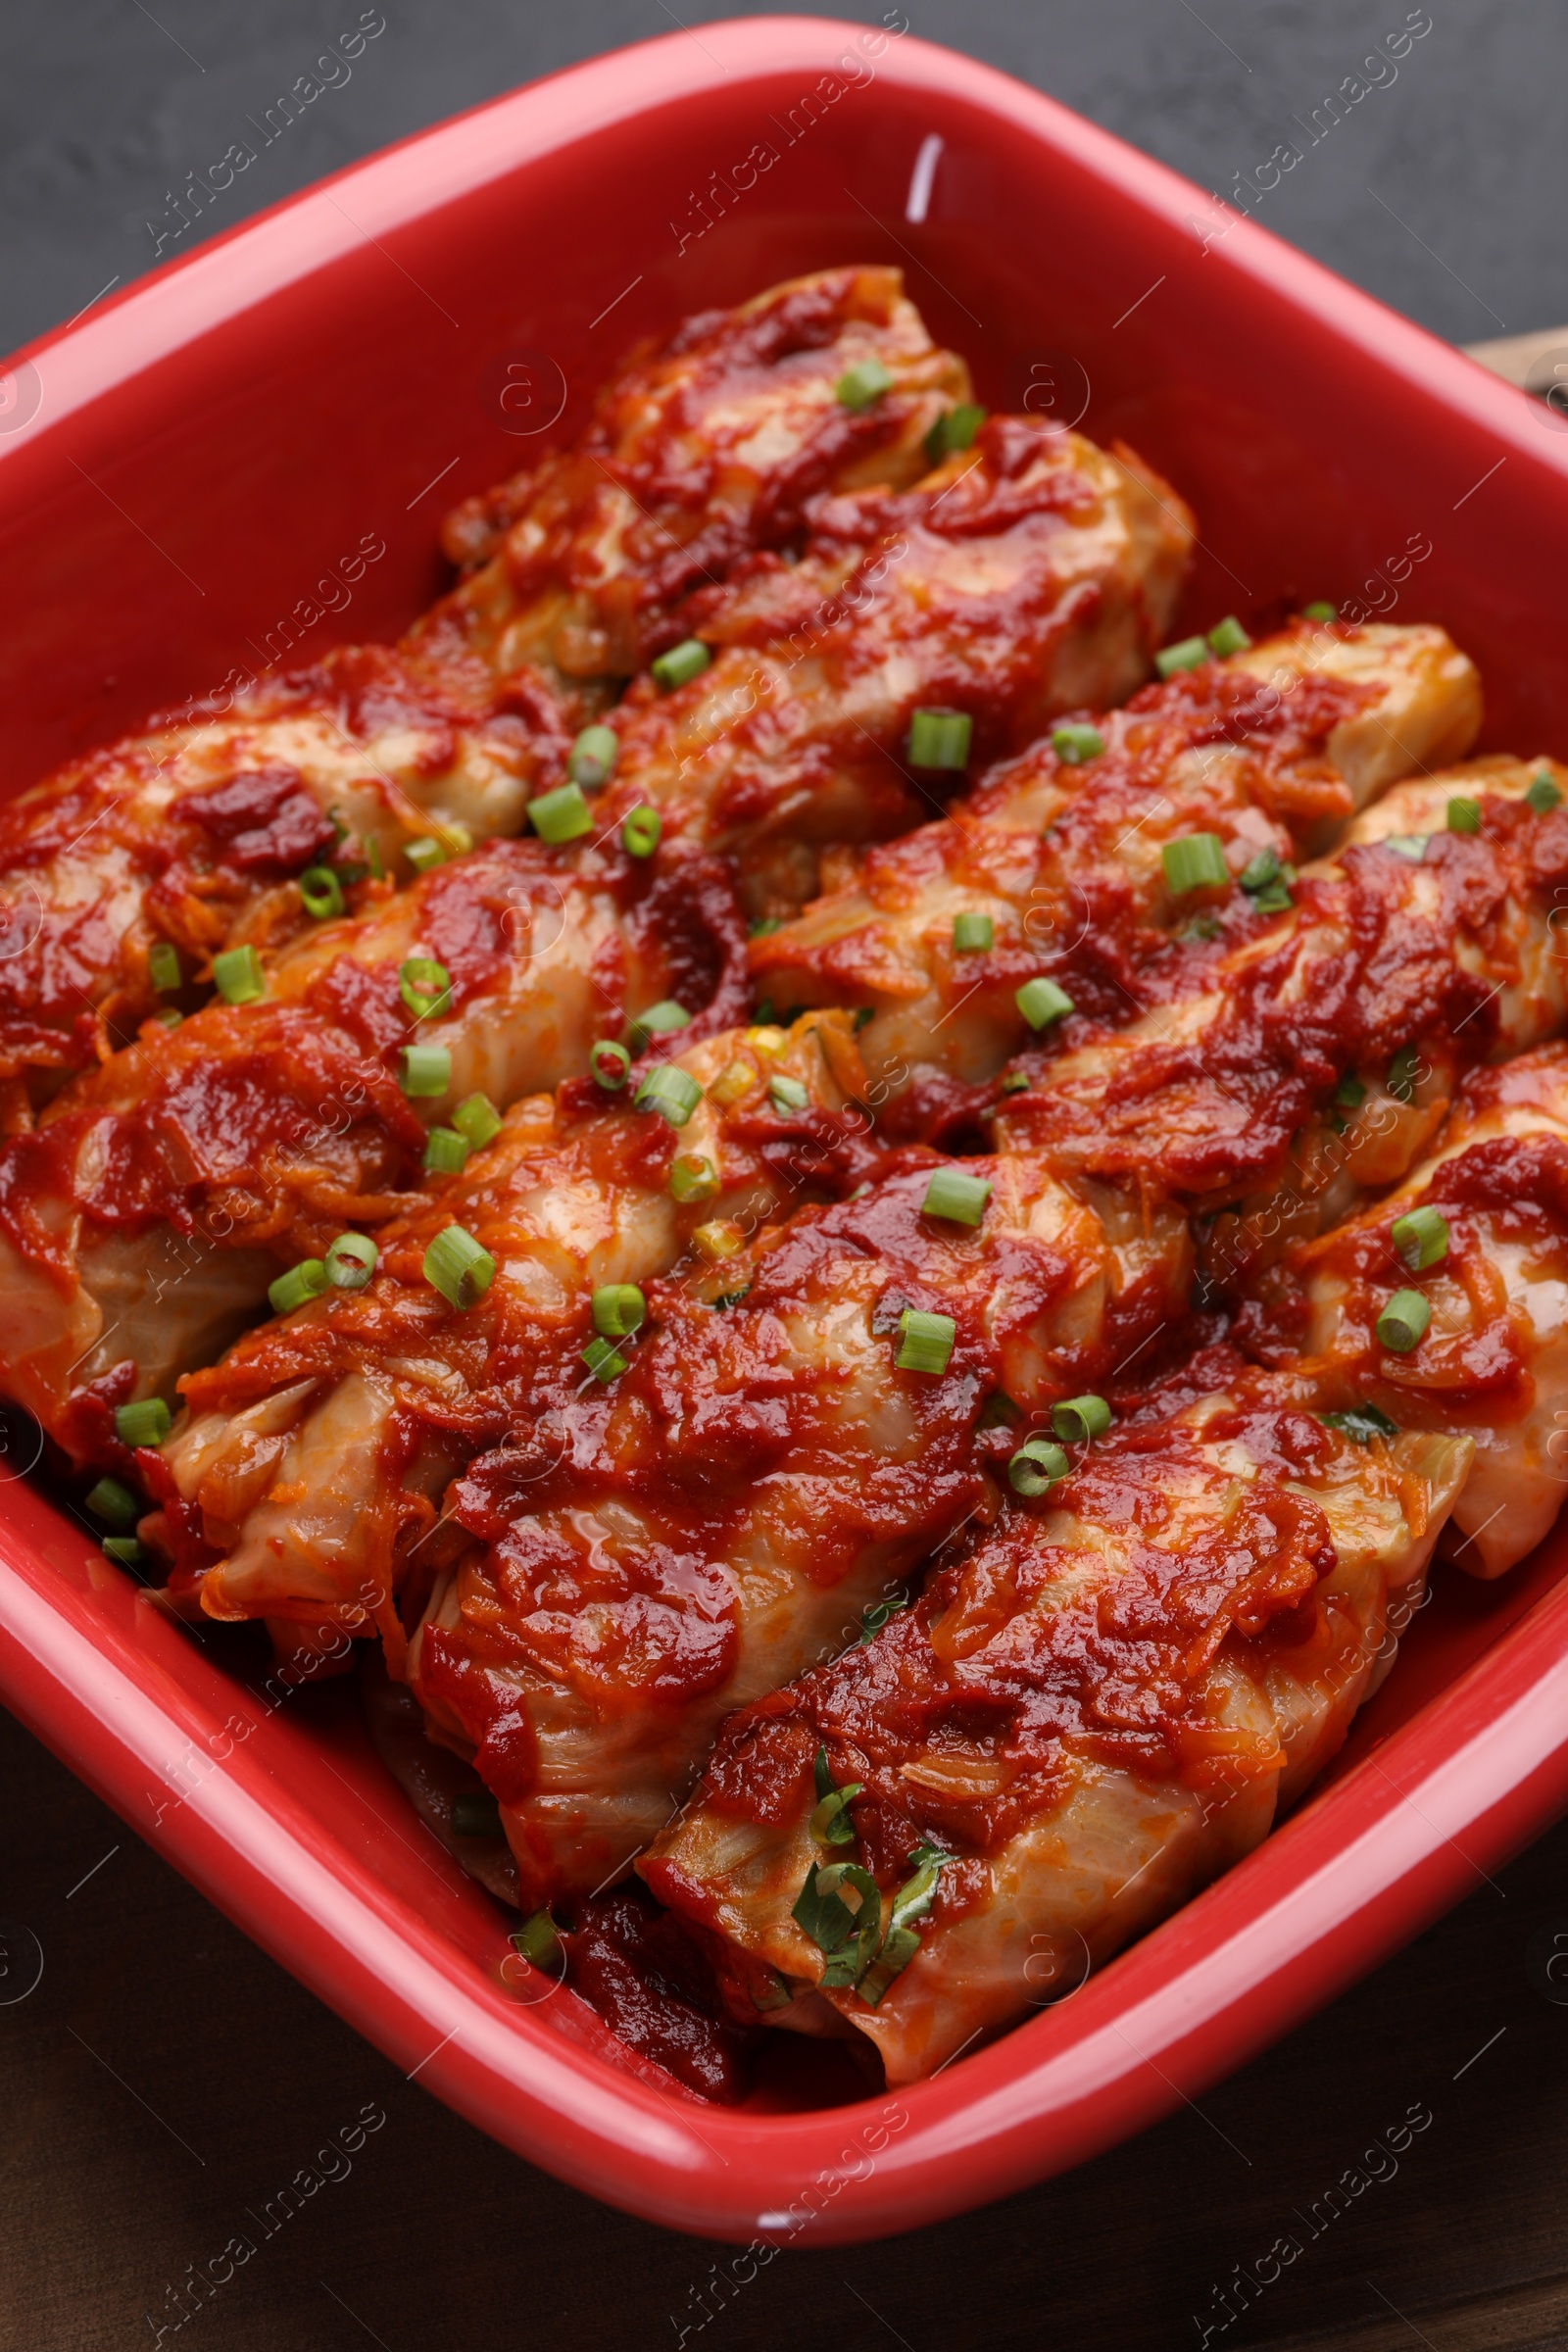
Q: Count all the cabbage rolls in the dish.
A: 10